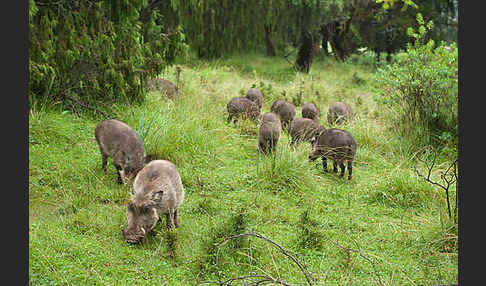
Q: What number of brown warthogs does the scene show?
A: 11